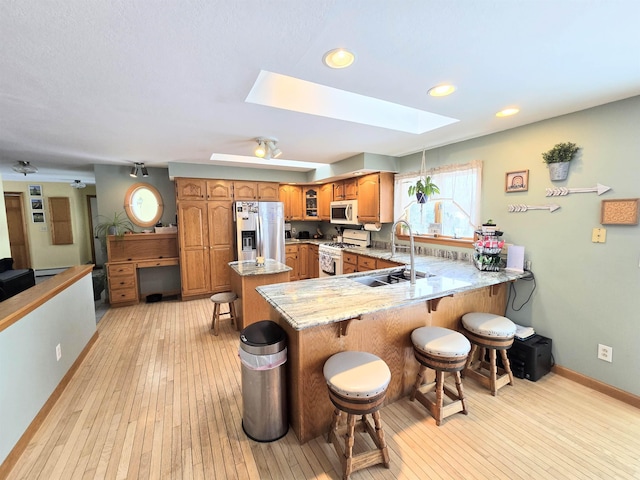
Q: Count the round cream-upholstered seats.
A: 3